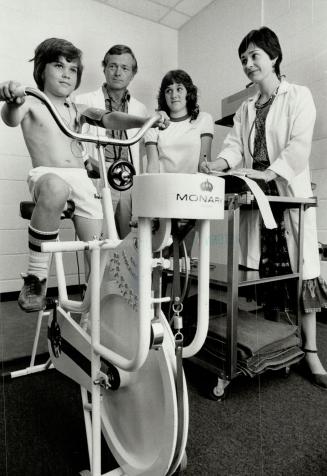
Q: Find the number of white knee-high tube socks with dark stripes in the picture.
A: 1